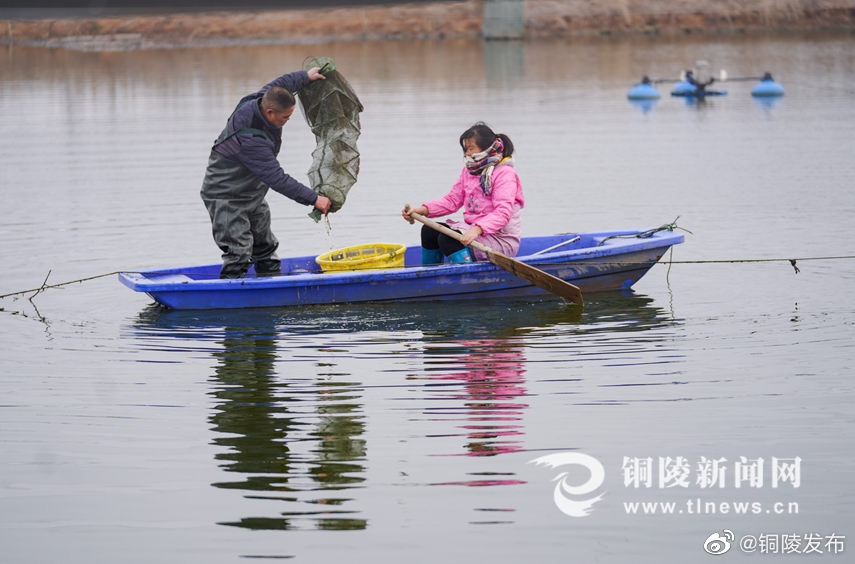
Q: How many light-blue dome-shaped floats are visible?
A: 3